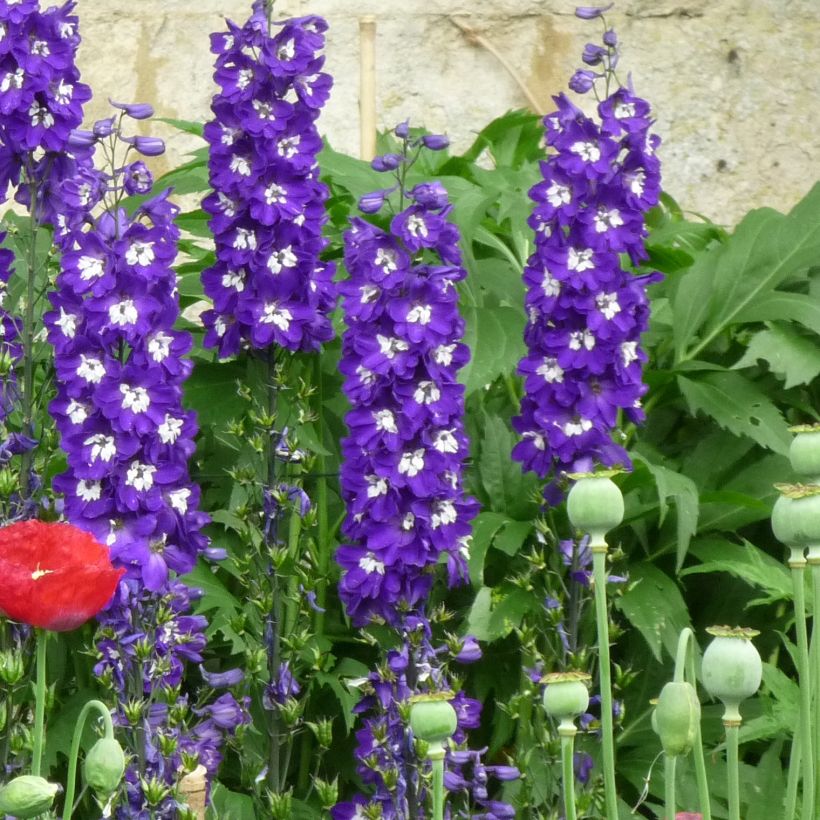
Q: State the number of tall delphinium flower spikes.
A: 5